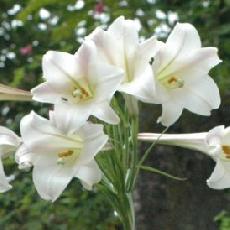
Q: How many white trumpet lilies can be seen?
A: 6